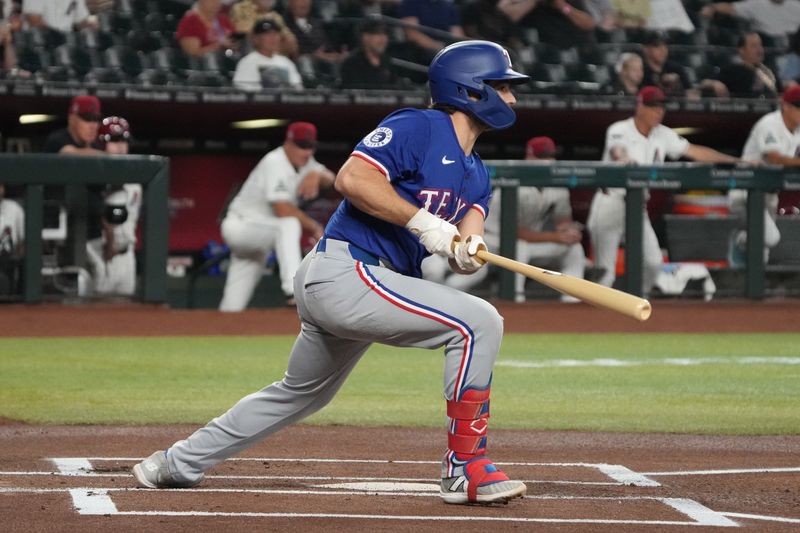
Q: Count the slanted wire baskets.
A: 0